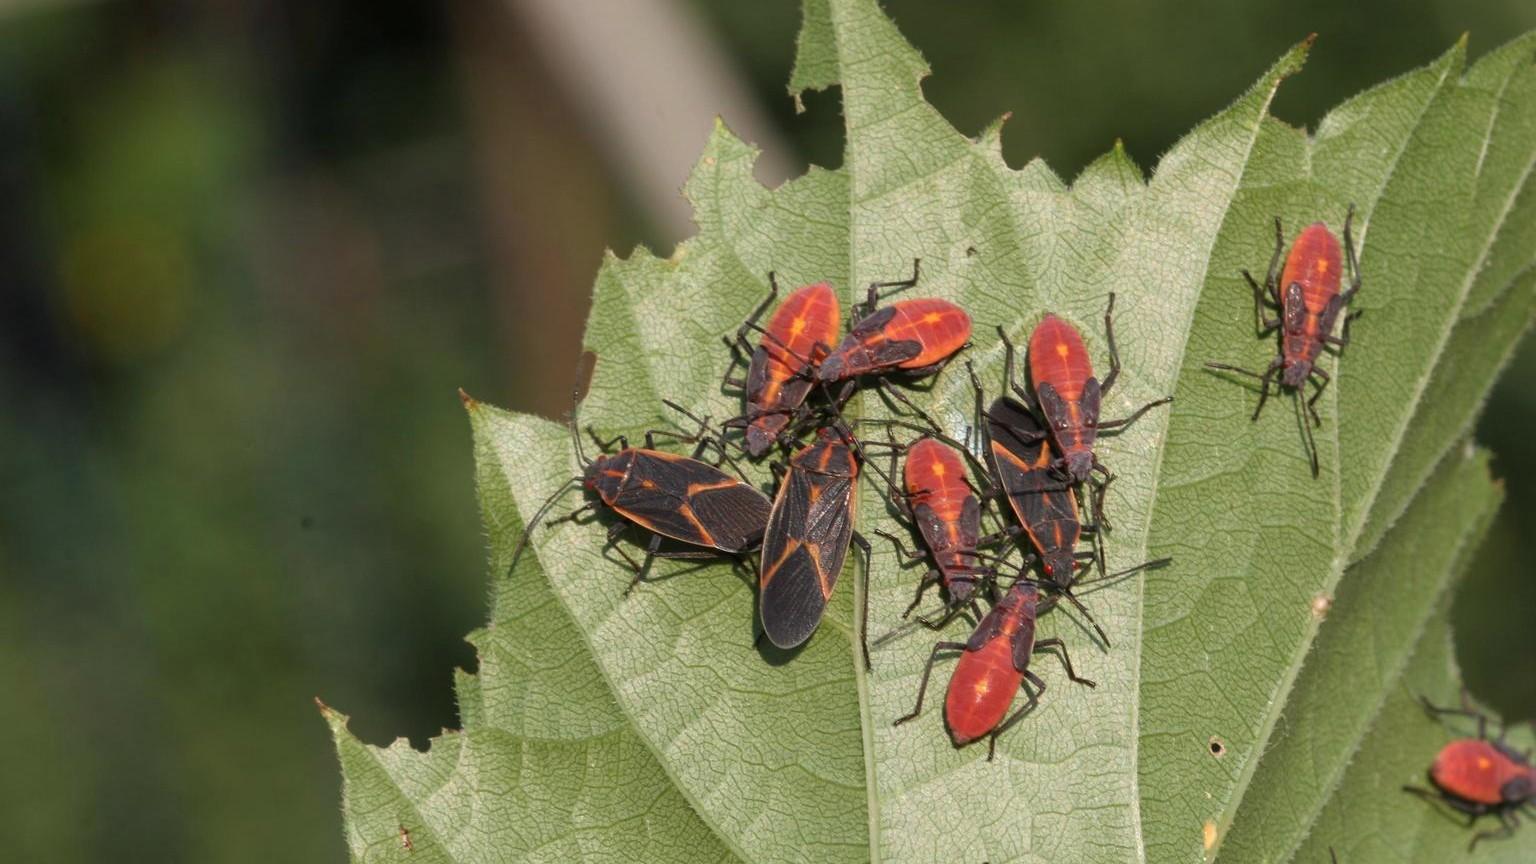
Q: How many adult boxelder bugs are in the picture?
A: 3